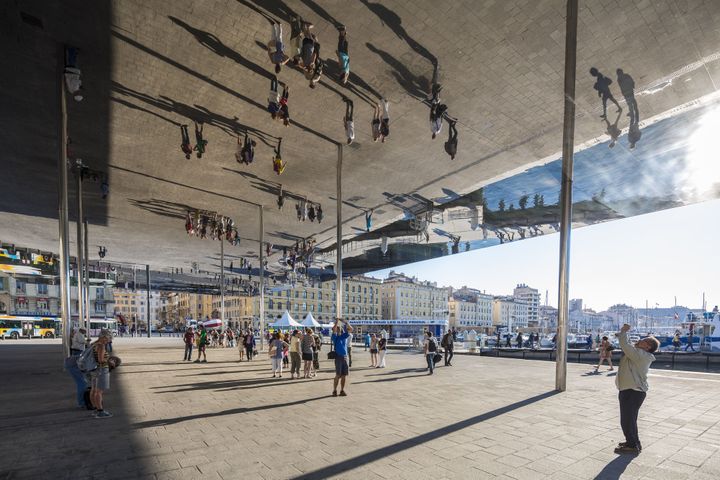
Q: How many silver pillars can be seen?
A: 8